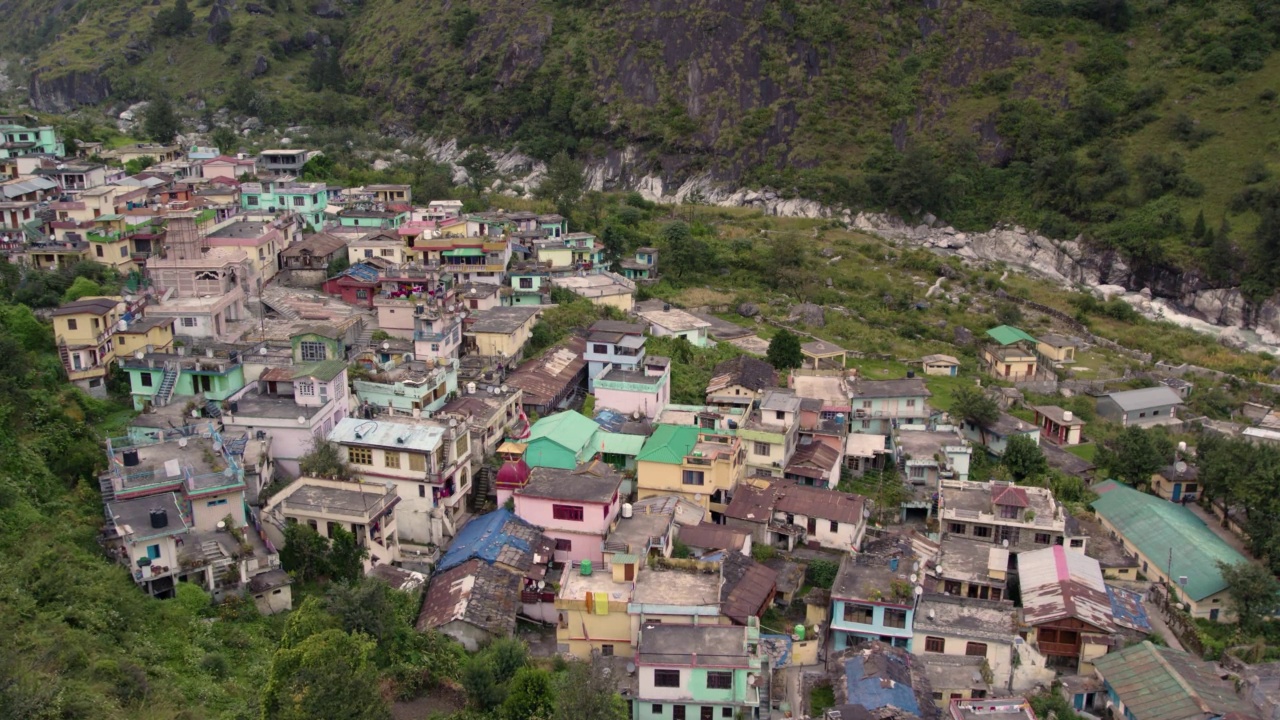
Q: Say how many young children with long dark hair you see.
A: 0